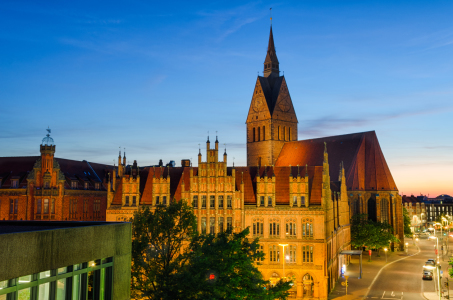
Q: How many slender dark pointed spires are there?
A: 1